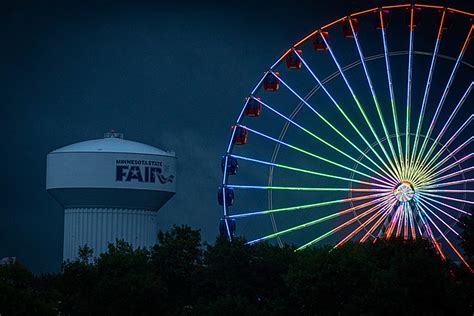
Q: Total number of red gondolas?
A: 6